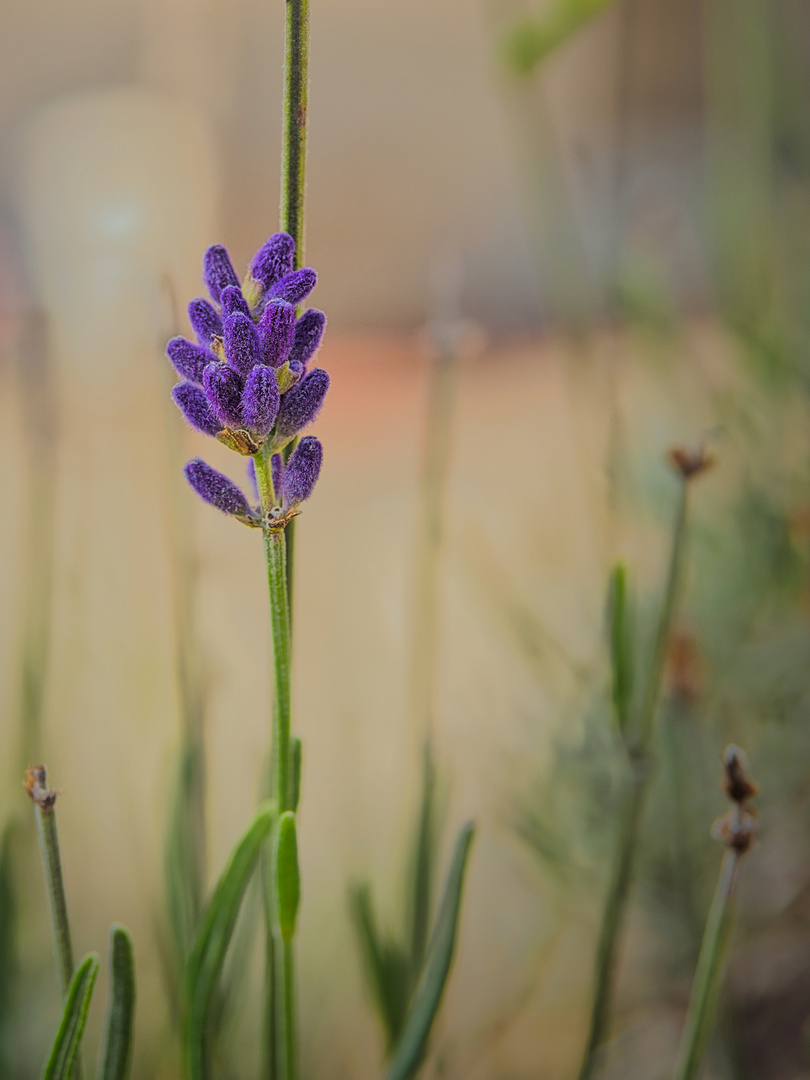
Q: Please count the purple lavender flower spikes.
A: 1